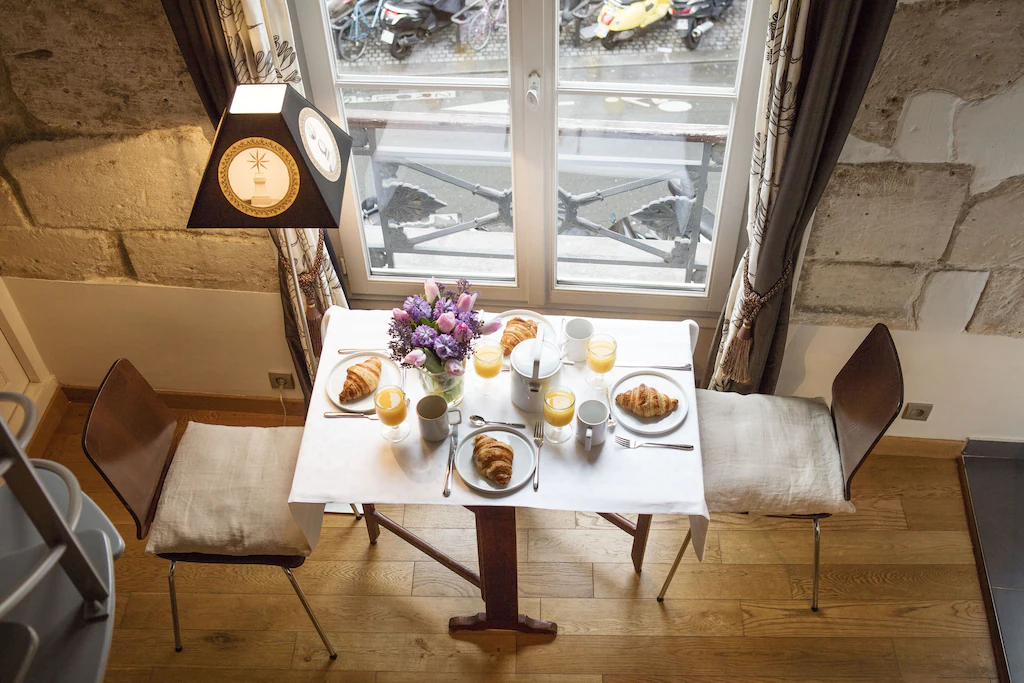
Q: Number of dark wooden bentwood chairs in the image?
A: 2